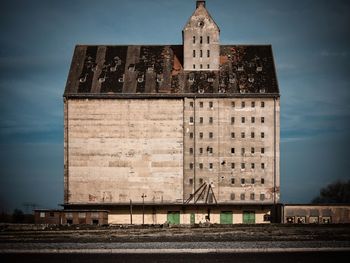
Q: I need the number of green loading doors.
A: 3